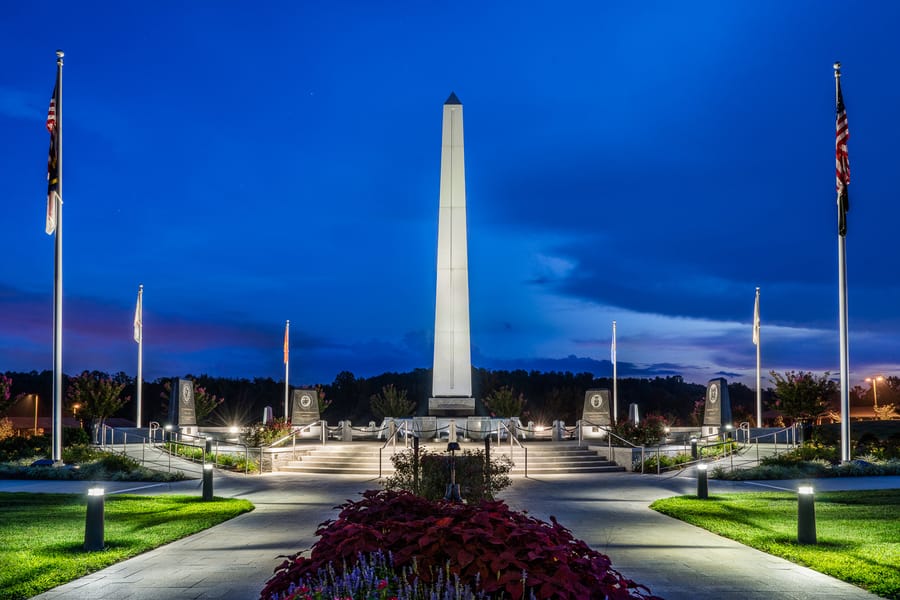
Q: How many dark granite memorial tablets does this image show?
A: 4